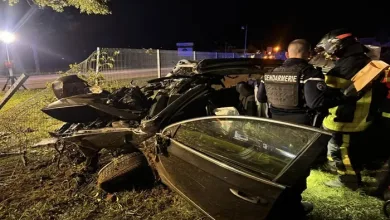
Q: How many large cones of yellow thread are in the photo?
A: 0